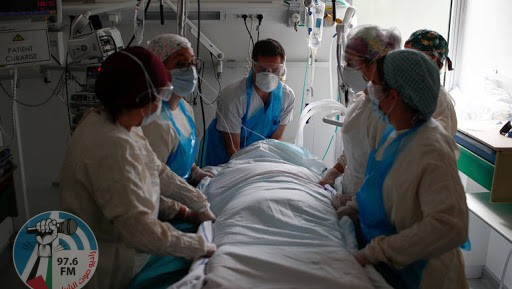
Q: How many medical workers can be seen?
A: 6